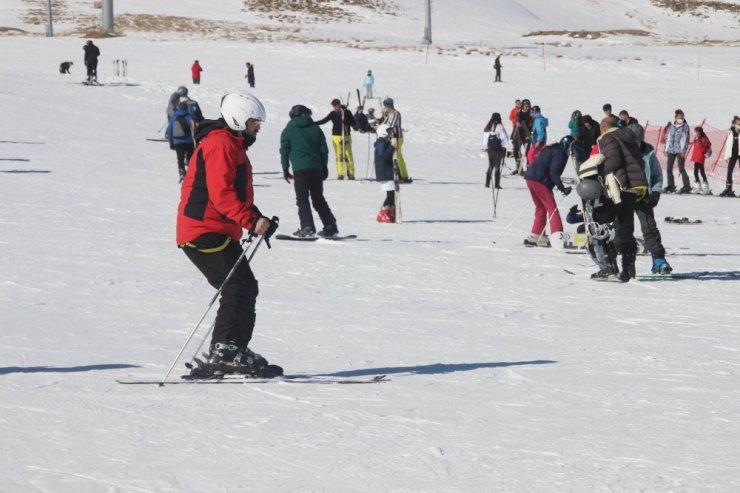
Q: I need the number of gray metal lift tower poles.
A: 3